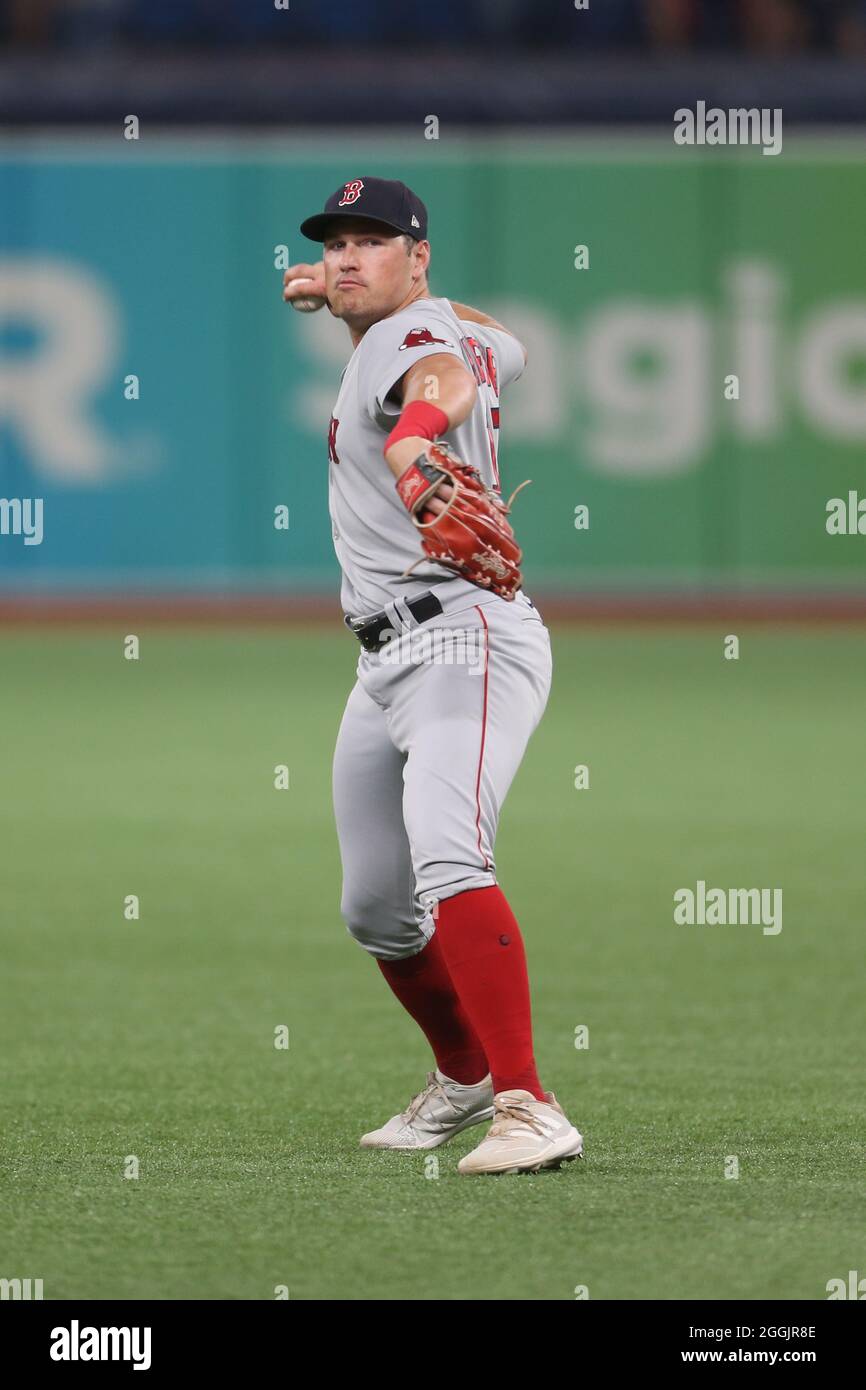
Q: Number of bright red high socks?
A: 2